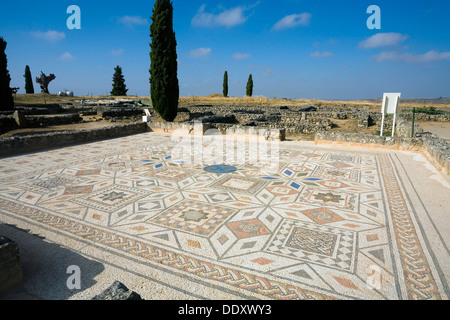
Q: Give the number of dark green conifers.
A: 6